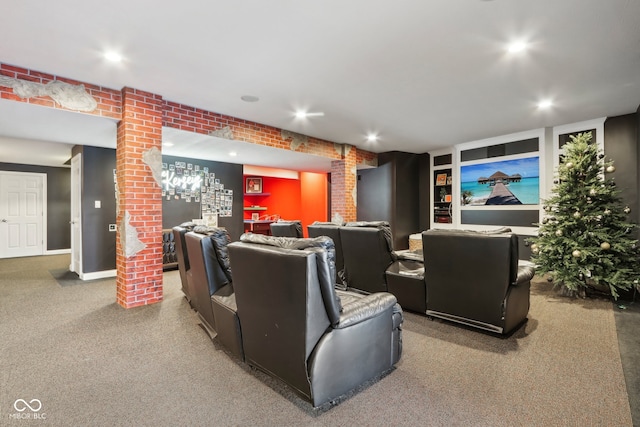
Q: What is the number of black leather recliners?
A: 7